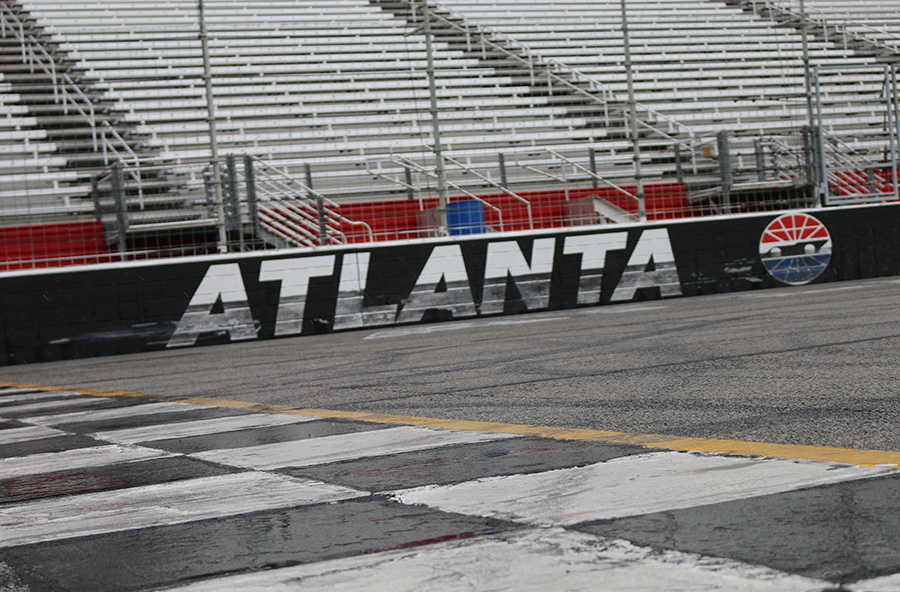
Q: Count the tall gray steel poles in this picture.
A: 4